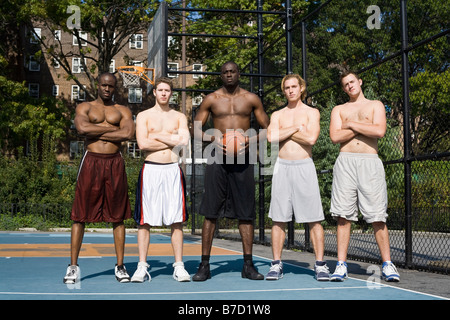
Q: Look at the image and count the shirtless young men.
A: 5